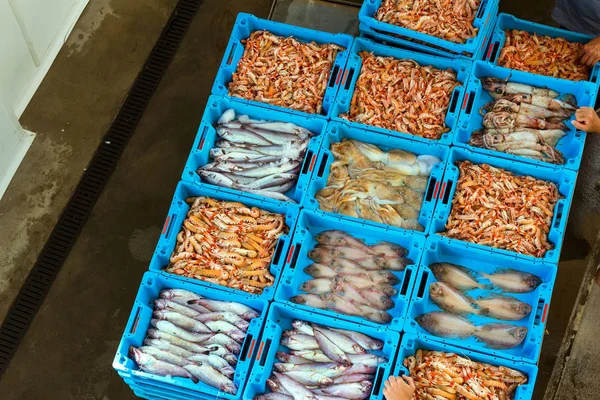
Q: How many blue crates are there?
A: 14